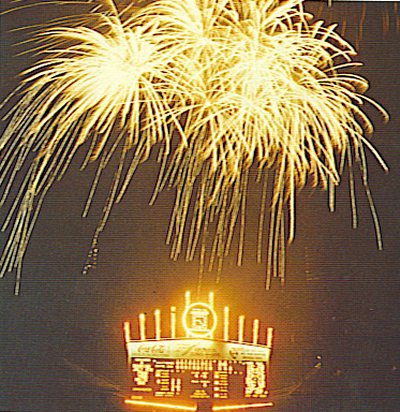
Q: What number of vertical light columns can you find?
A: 10